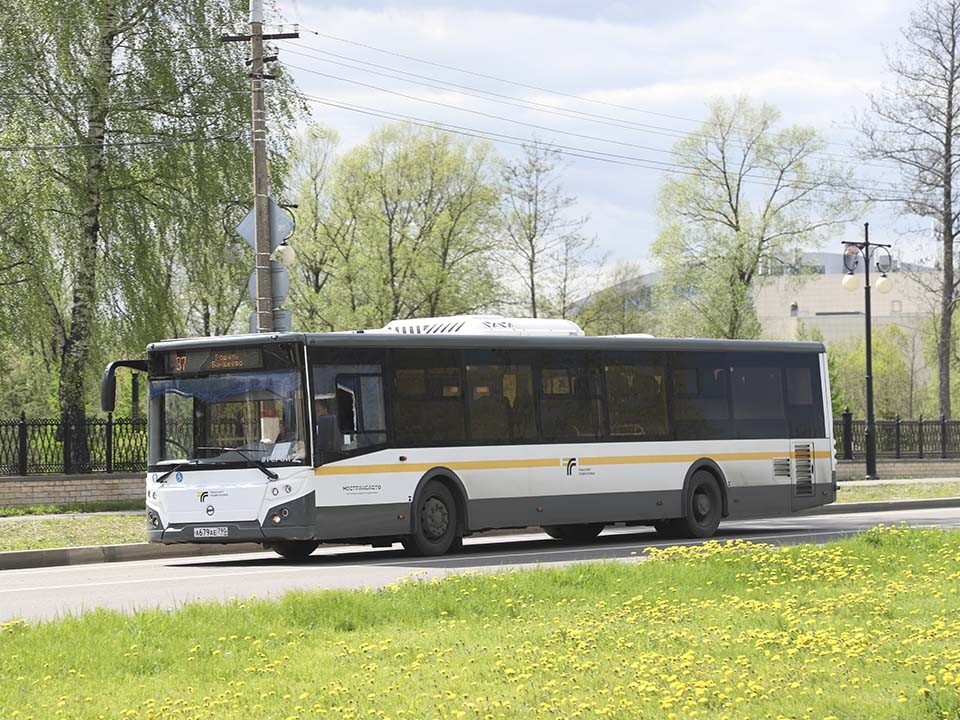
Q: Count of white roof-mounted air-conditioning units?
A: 1